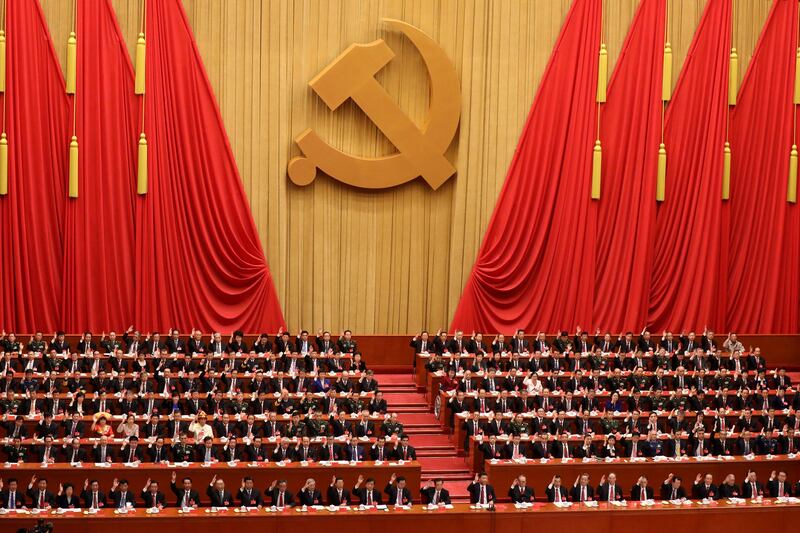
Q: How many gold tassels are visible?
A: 14